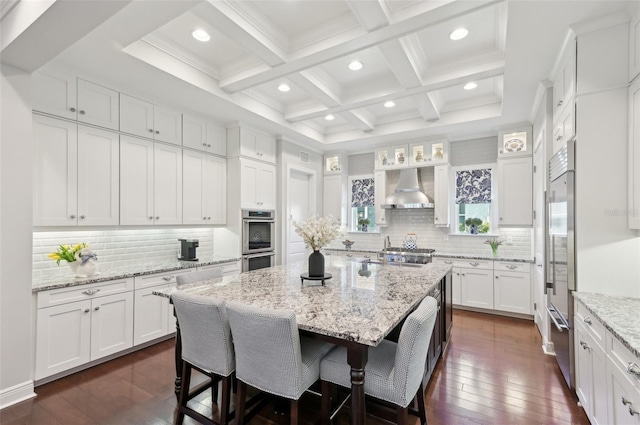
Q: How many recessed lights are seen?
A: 7